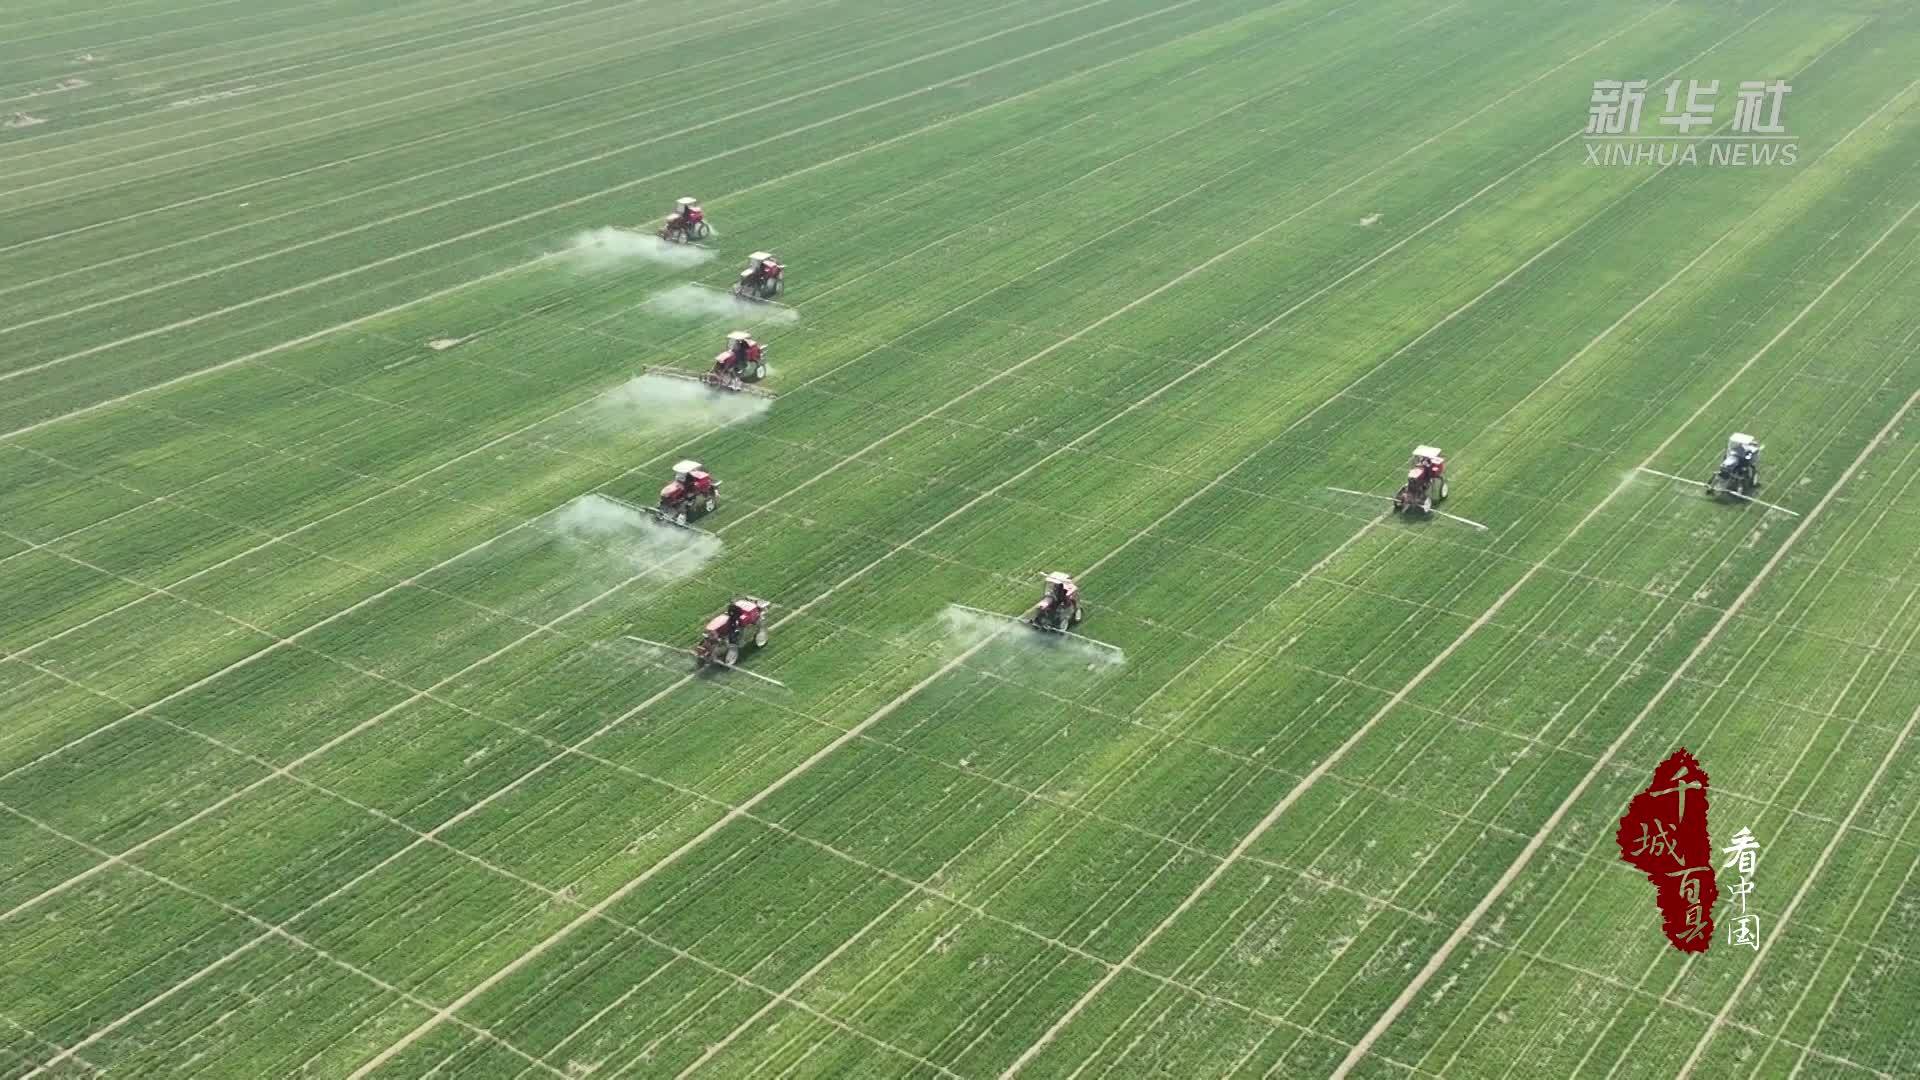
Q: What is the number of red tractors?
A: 7